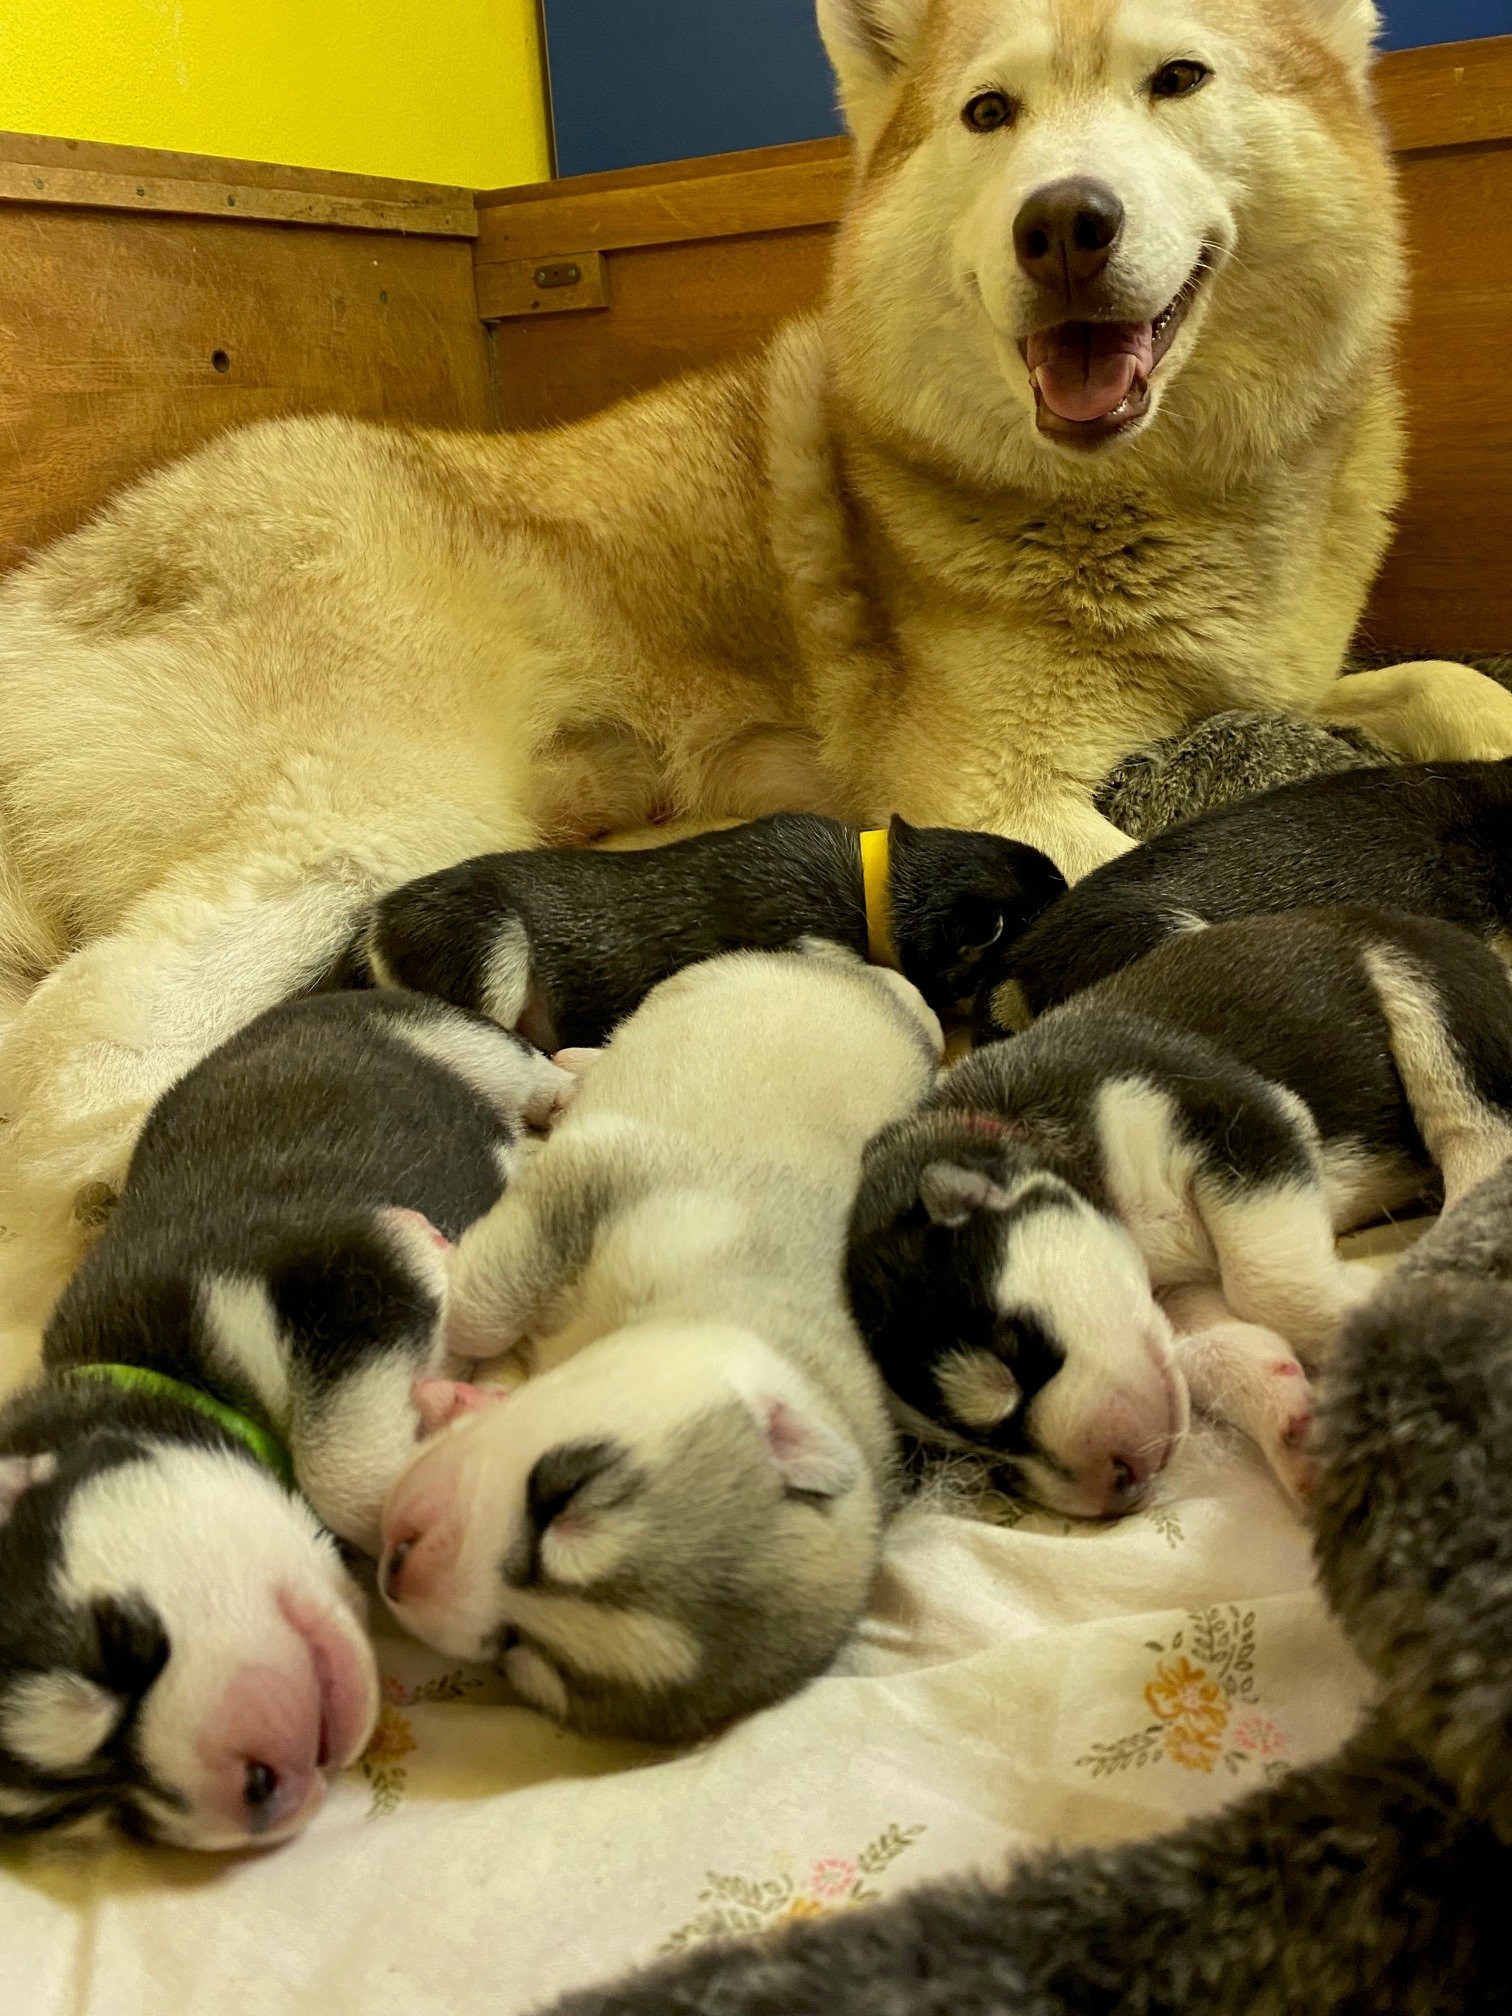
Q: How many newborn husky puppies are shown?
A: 5